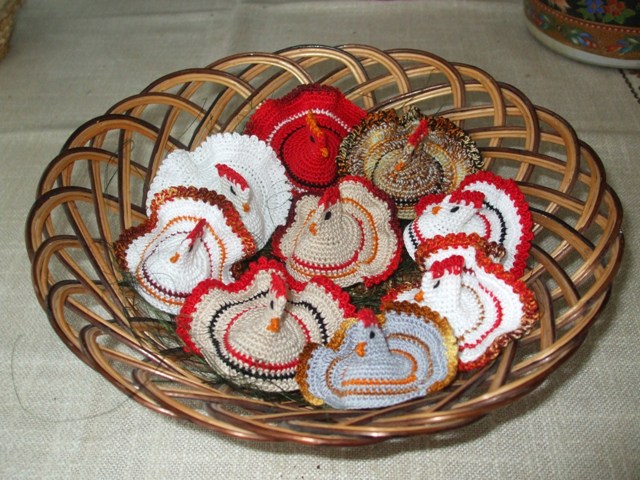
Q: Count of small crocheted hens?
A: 9